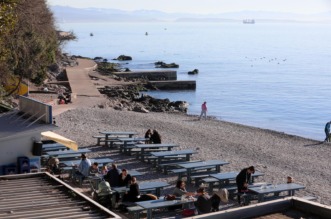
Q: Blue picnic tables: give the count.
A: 13